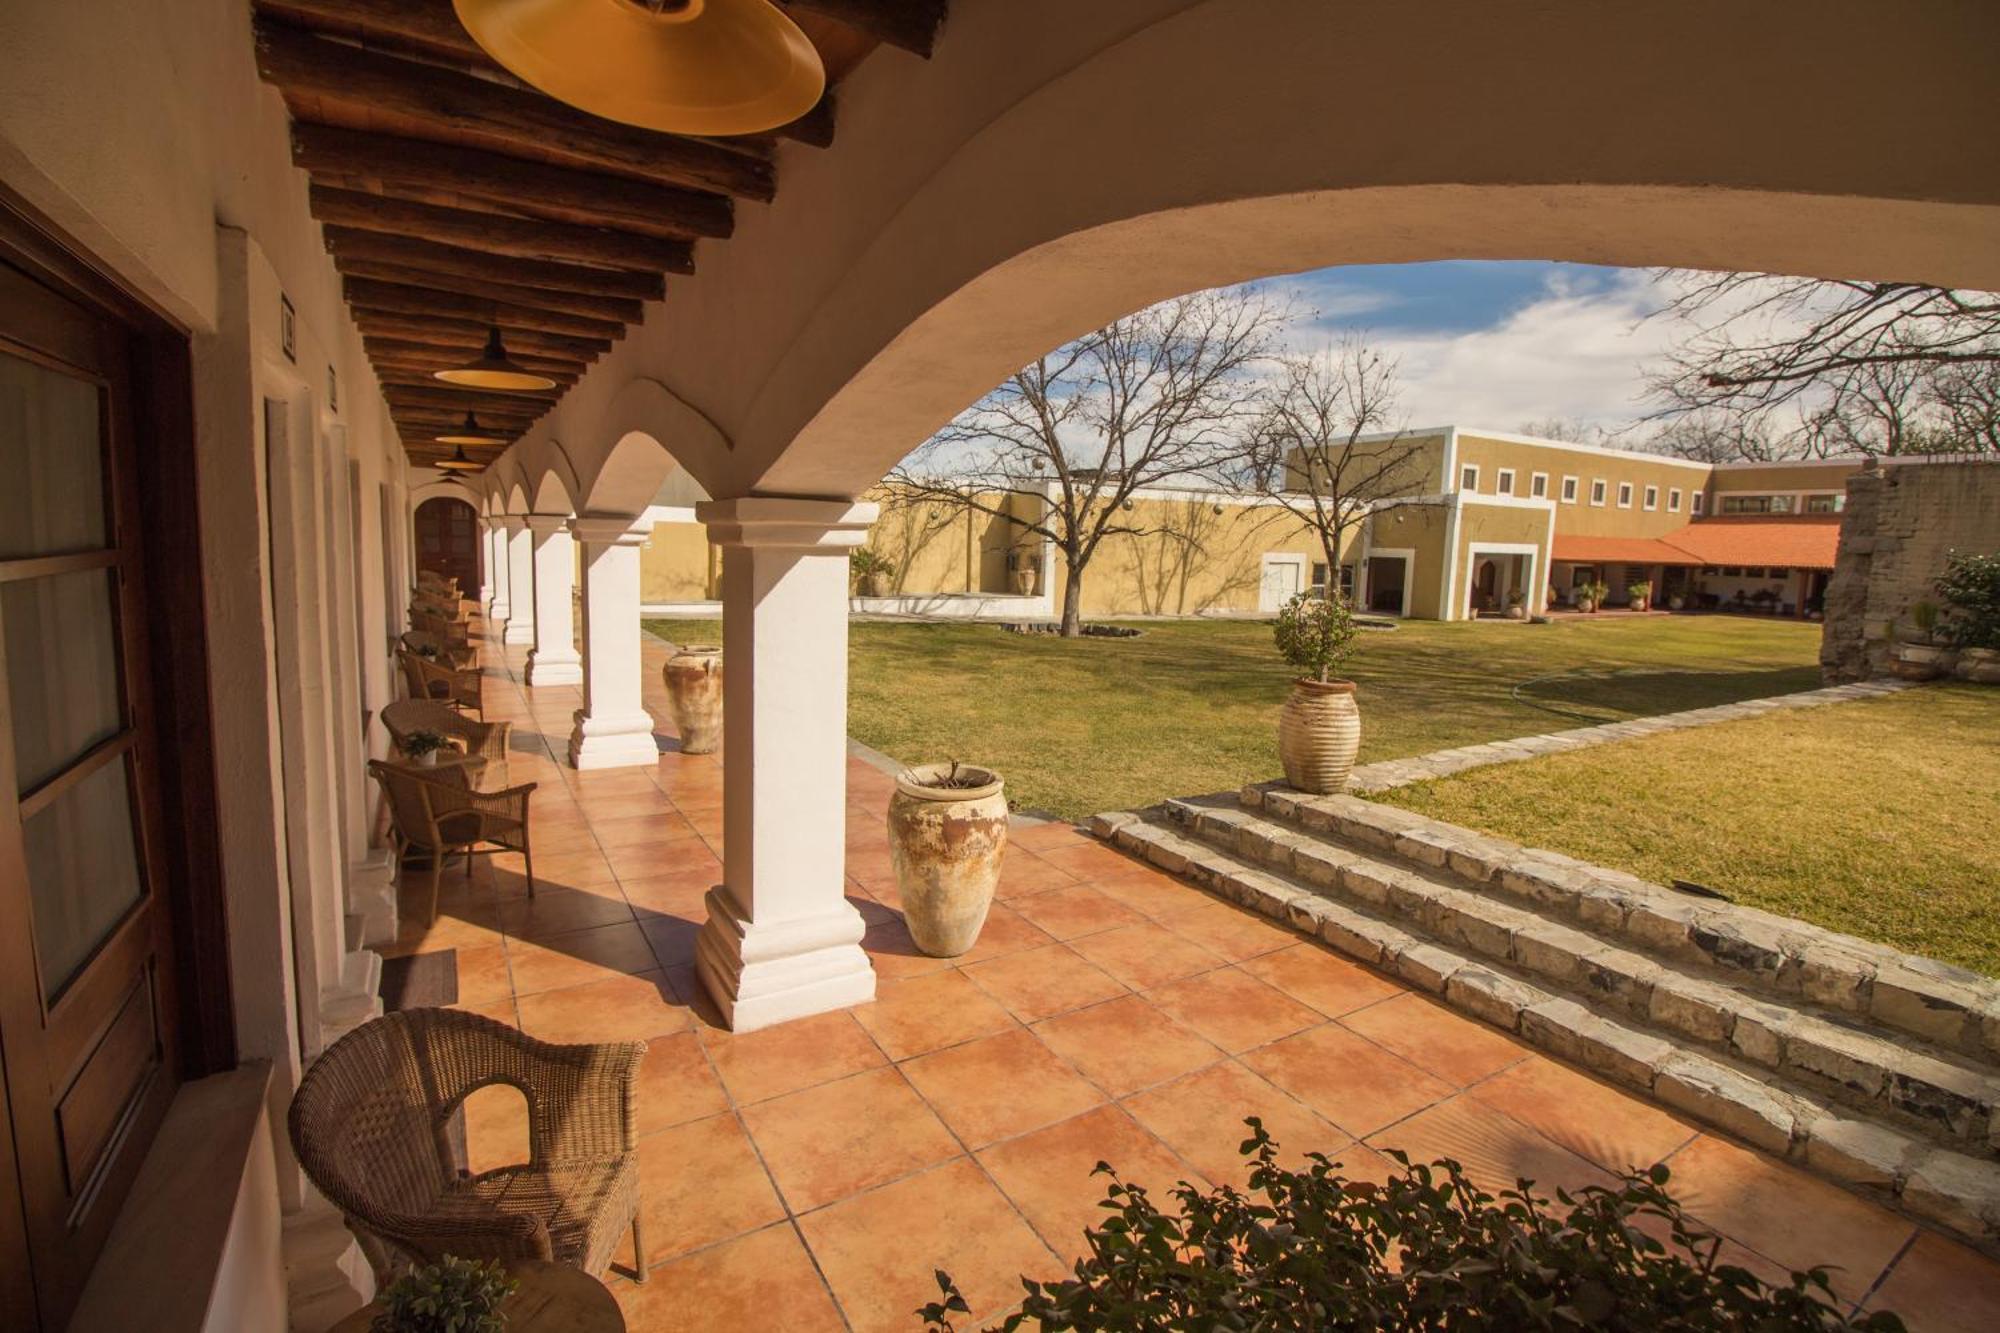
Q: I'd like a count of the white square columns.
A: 6